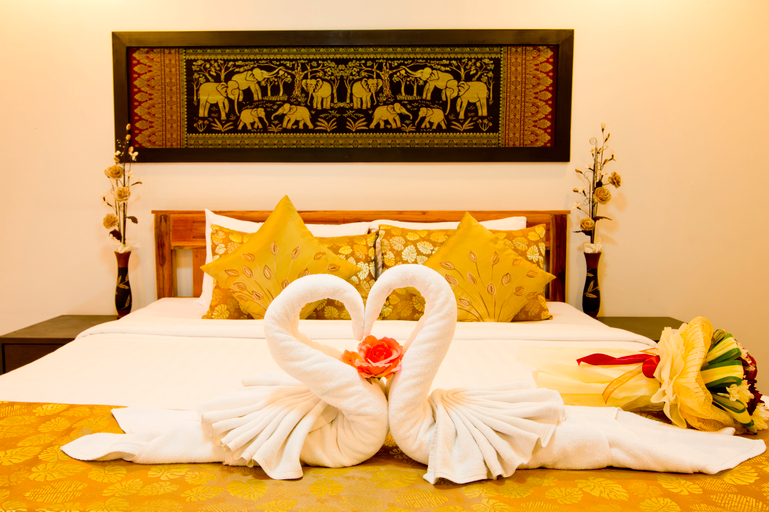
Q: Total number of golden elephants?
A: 10